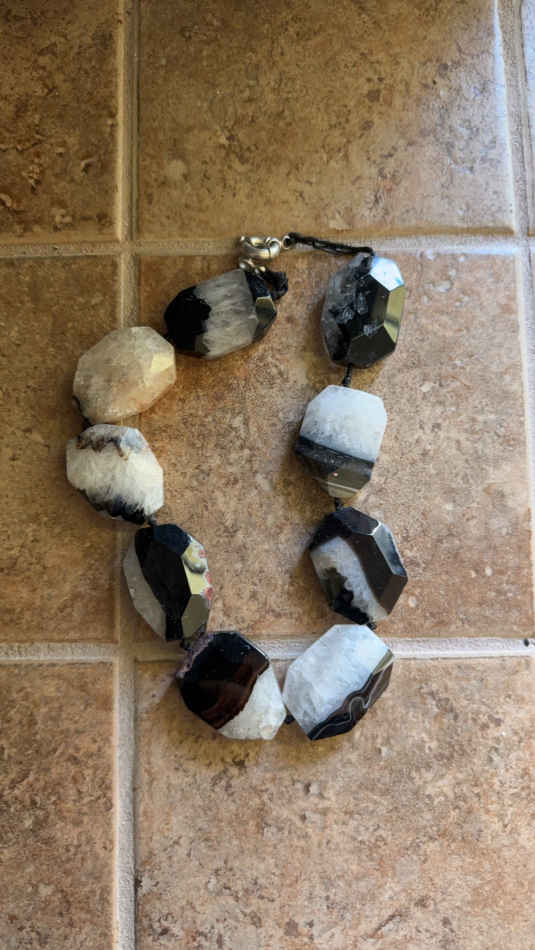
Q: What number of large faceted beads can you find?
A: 9